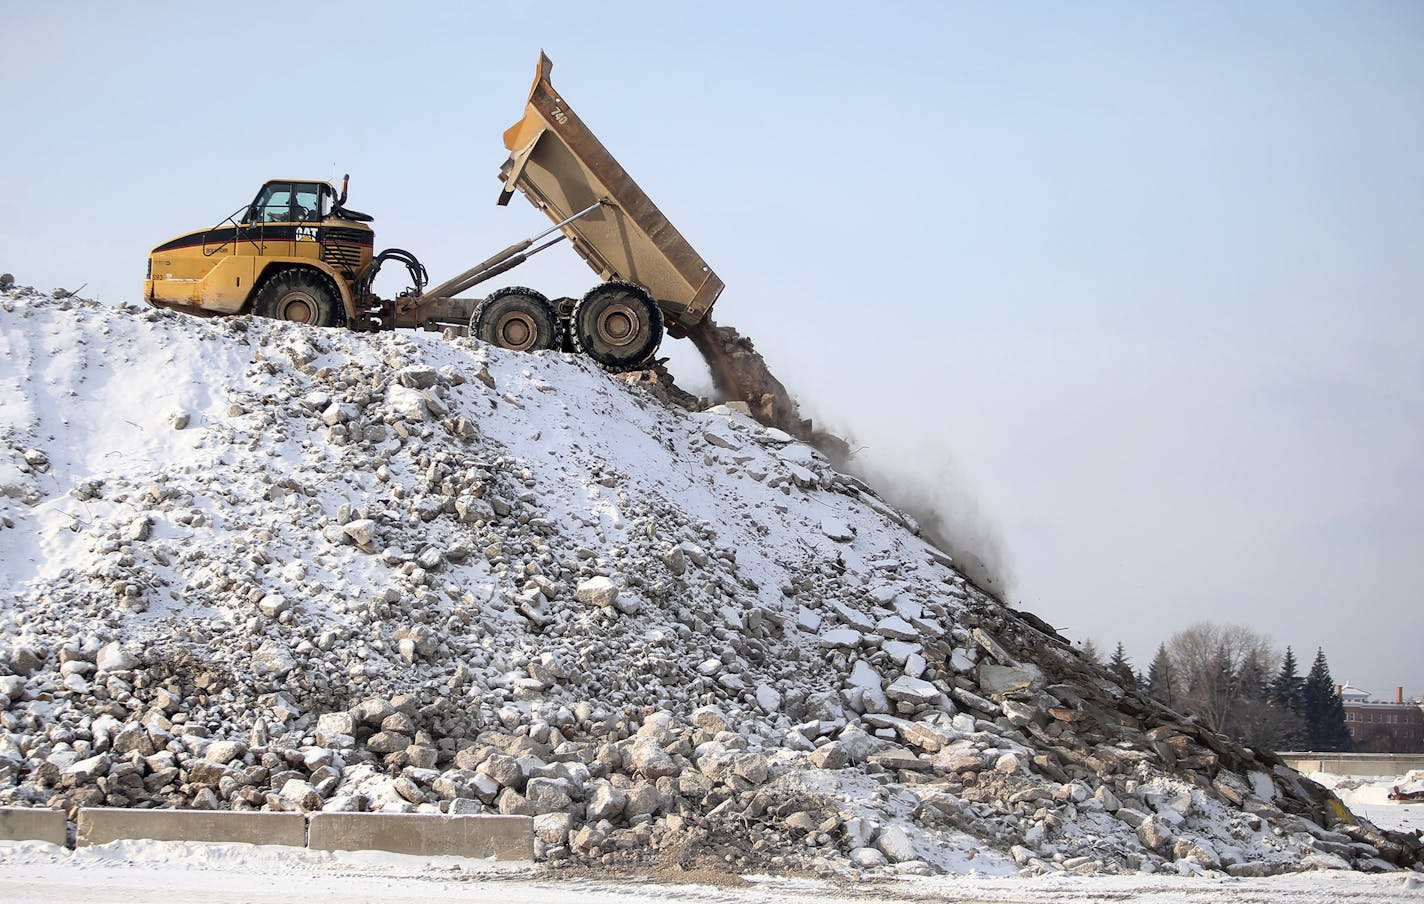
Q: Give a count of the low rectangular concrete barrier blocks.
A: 3